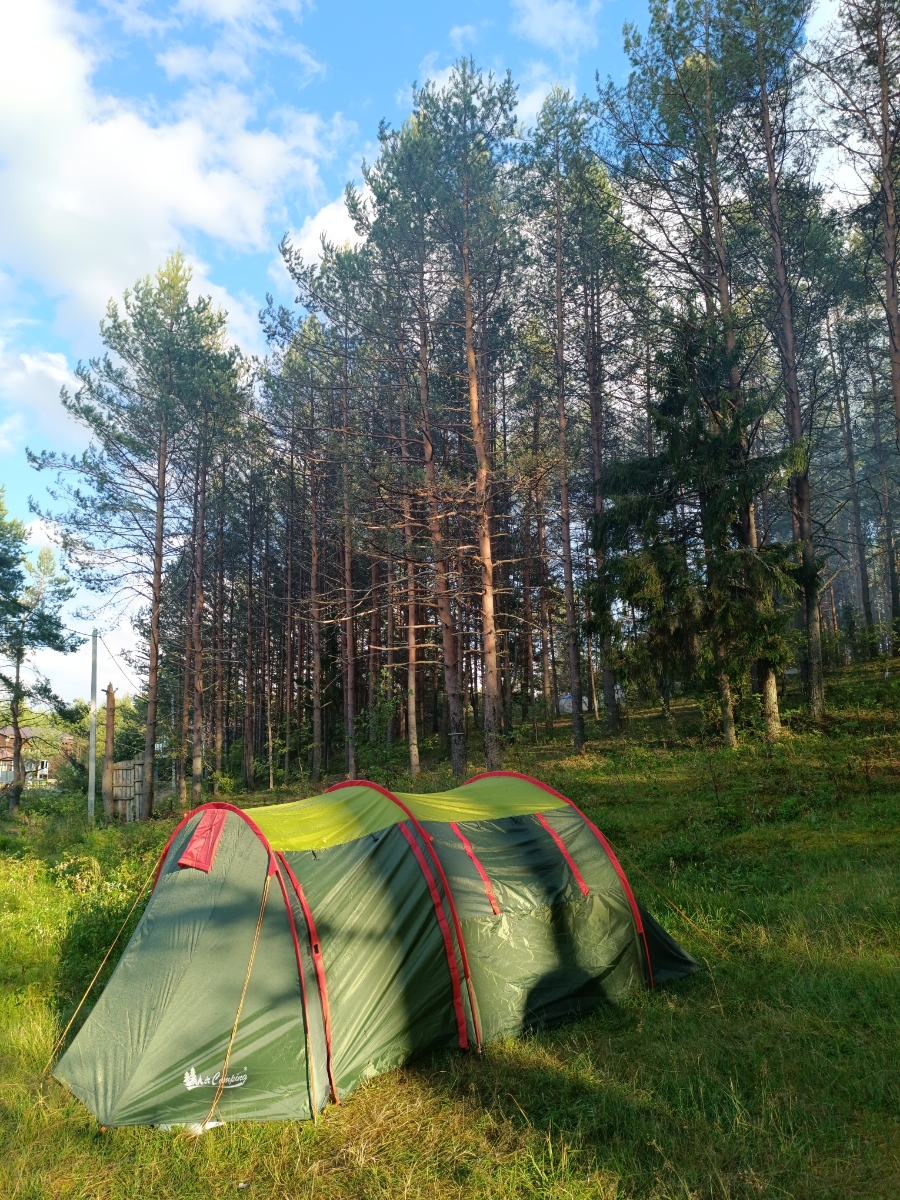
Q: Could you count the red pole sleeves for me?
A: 3